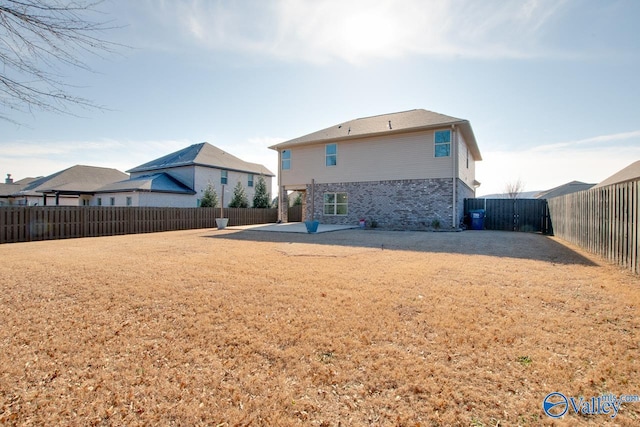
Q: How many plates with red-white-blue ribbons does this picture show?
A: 0